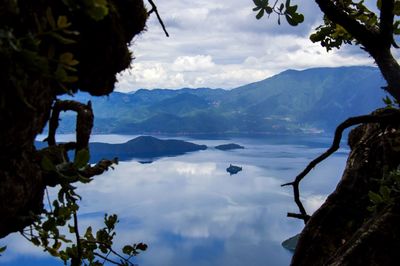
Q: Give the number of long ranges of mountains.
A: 1